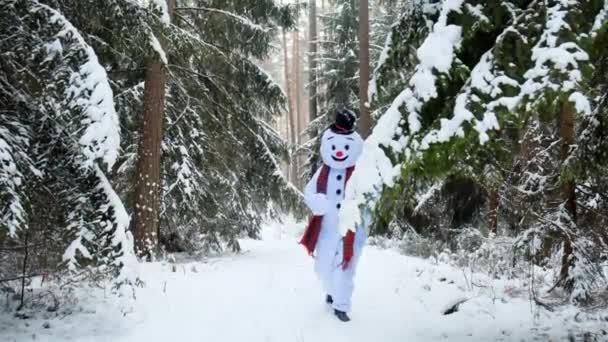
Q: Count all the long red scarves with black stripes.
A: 1